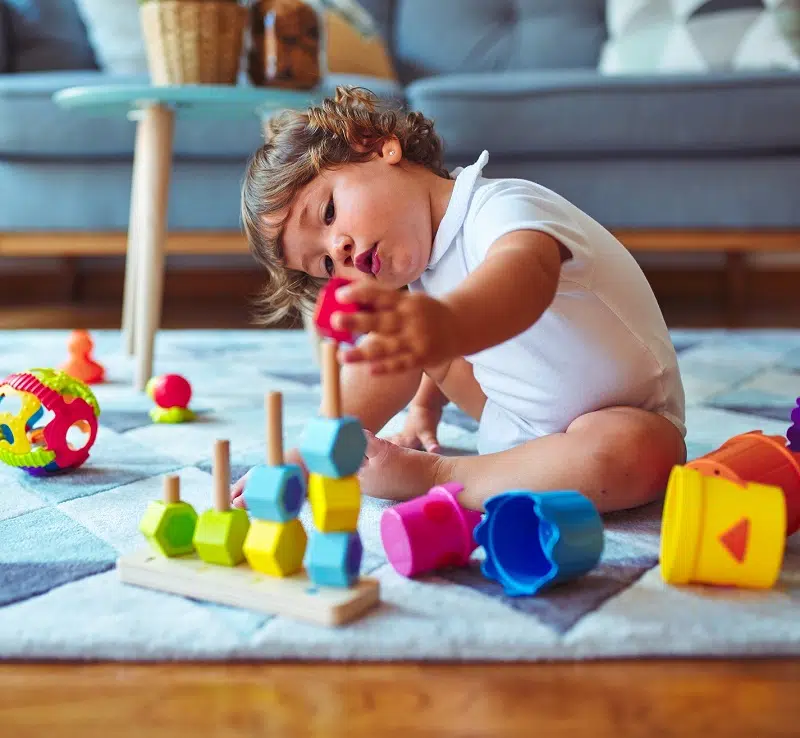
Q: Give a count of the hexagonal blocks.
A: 8